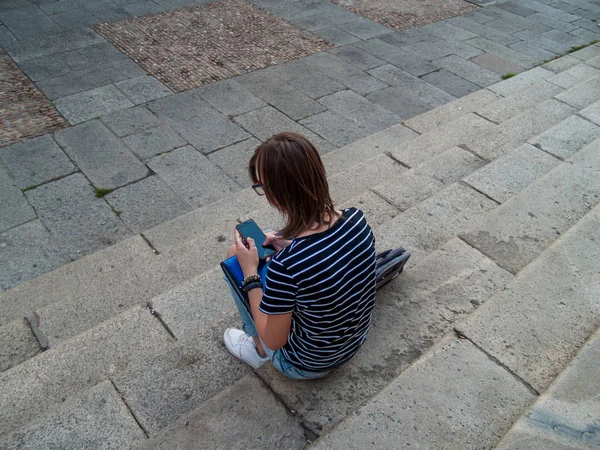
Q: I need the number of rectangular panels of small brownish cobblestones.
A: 3